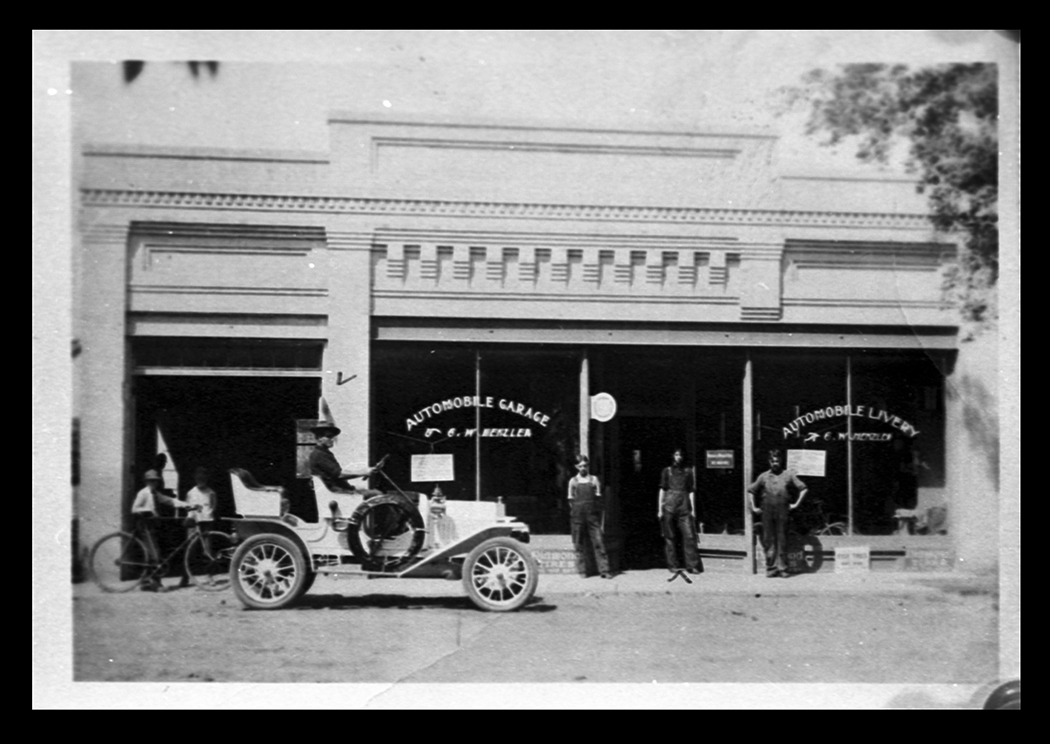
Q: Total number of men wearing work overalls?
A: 3